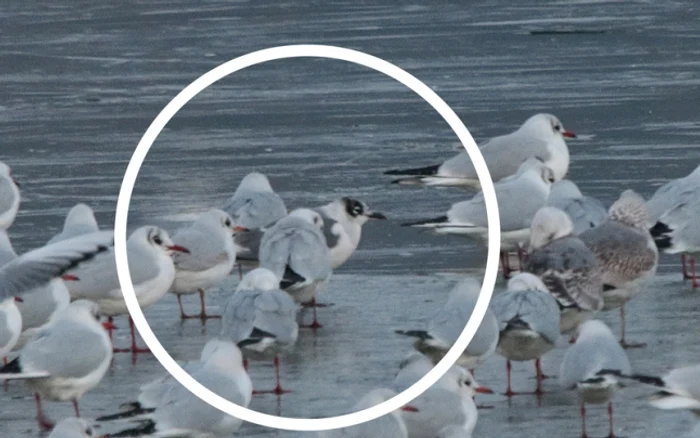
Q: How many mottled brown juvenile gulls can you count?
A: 2